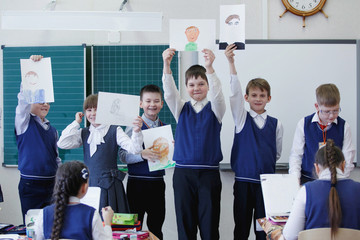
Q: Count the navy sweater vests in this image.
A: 7